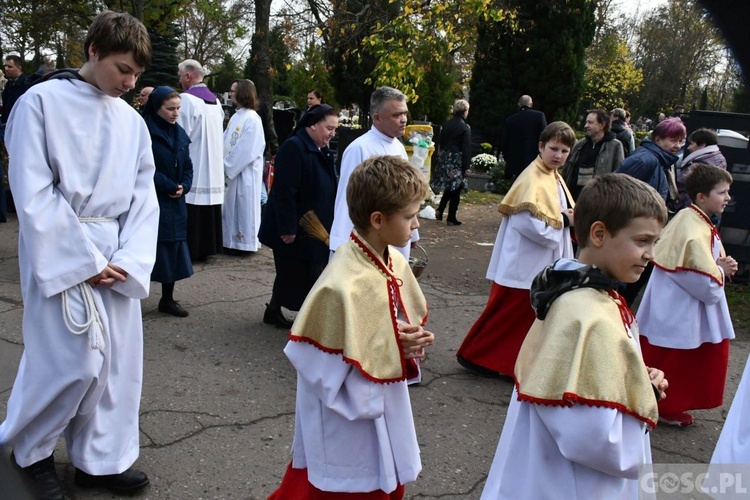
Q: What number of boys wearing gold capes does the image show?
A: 4